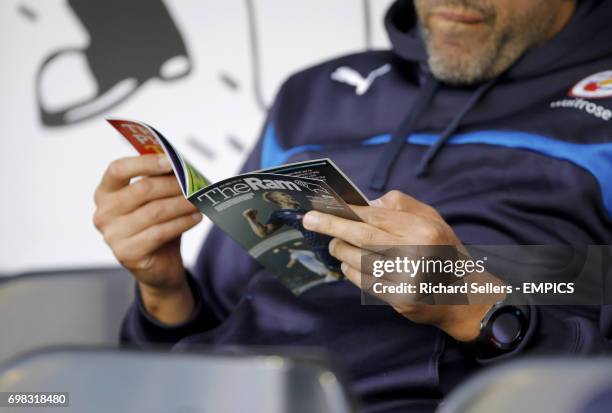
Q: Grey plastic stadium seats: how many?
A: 3